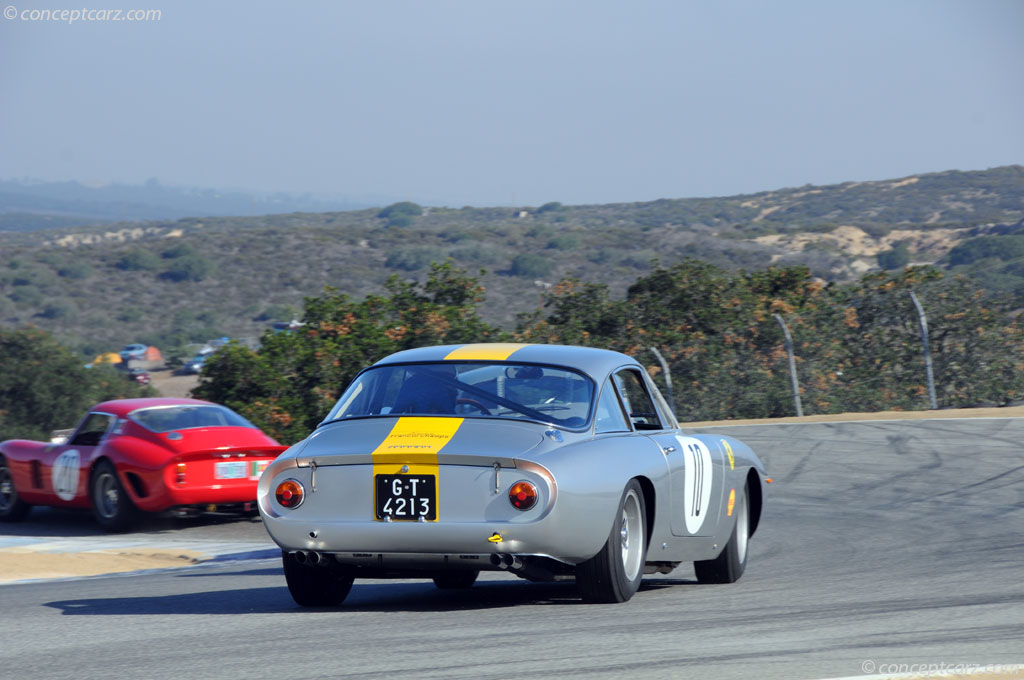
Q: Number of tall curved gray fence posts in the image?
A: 3